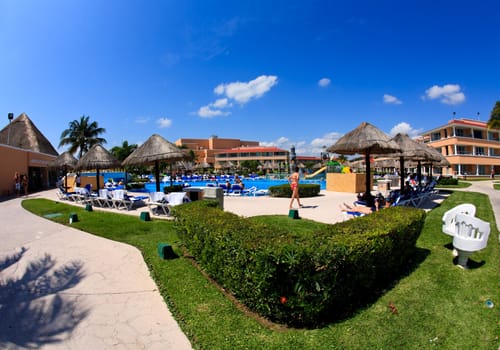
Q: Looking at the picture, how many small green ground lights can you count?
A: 5